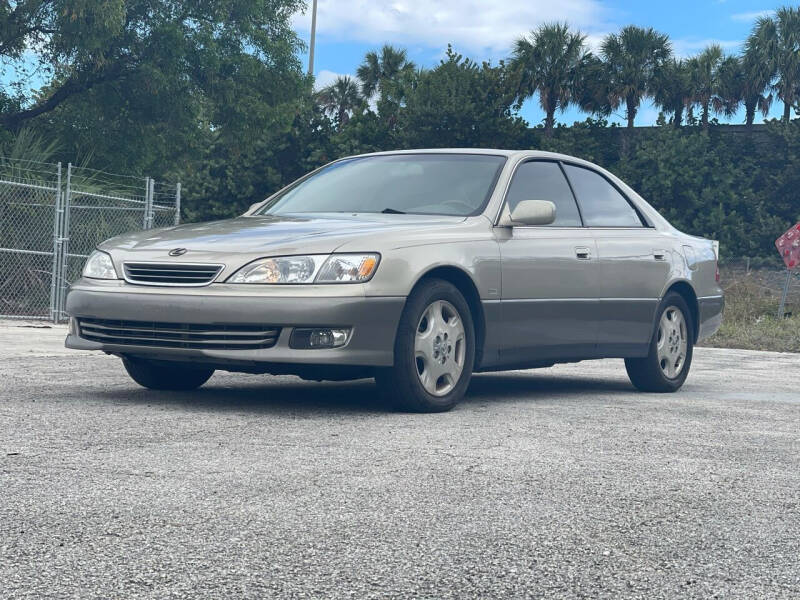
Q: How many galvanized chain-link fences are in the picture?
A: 1